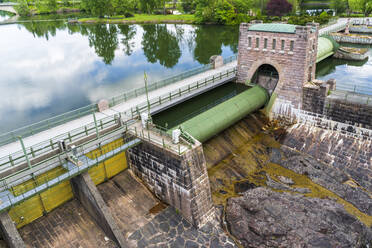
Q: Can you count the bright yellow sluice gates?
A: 2